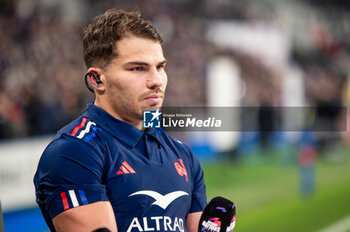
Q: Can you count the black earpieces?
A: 1